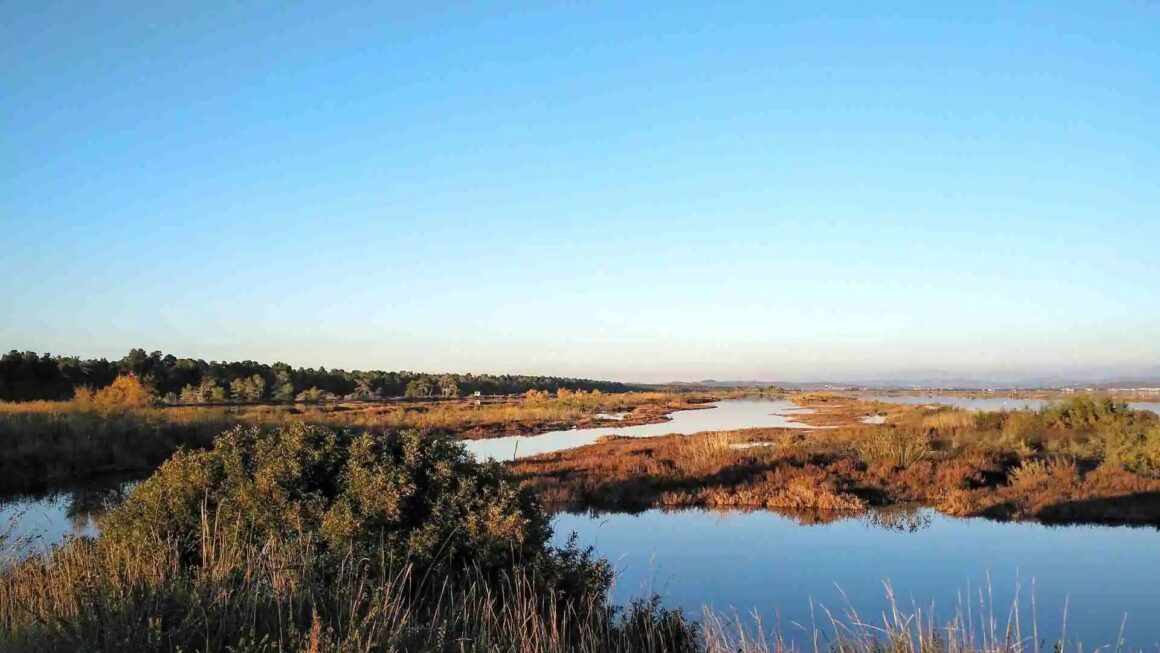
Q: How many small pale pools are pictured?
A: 3